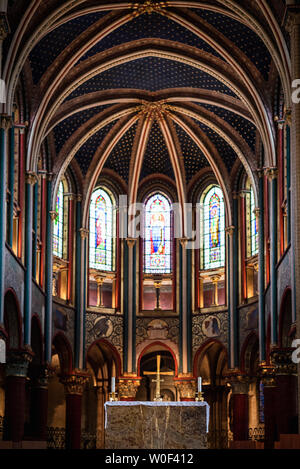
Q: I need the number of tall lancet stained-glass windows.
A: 5